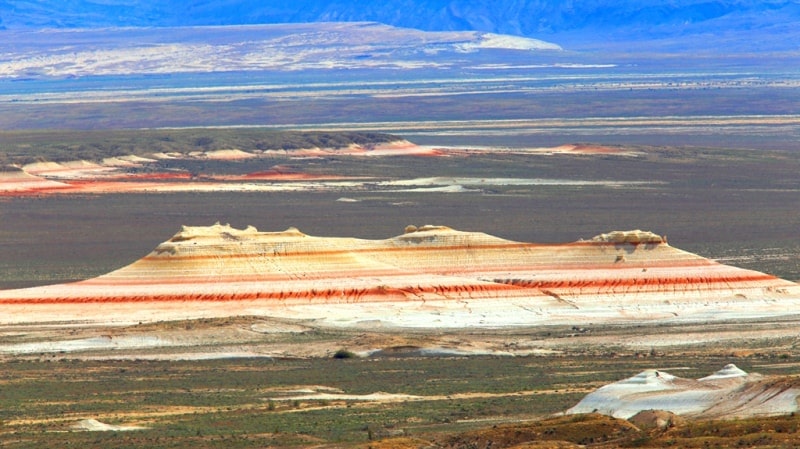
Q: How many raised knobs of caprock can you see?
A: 3